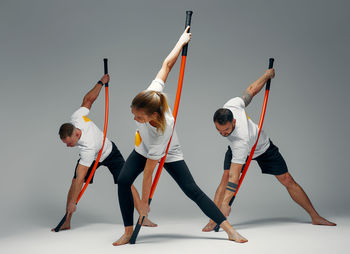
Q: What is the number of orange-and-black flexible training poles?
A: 3